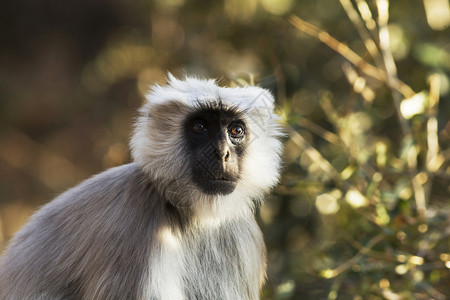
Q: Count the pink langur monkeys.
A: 0